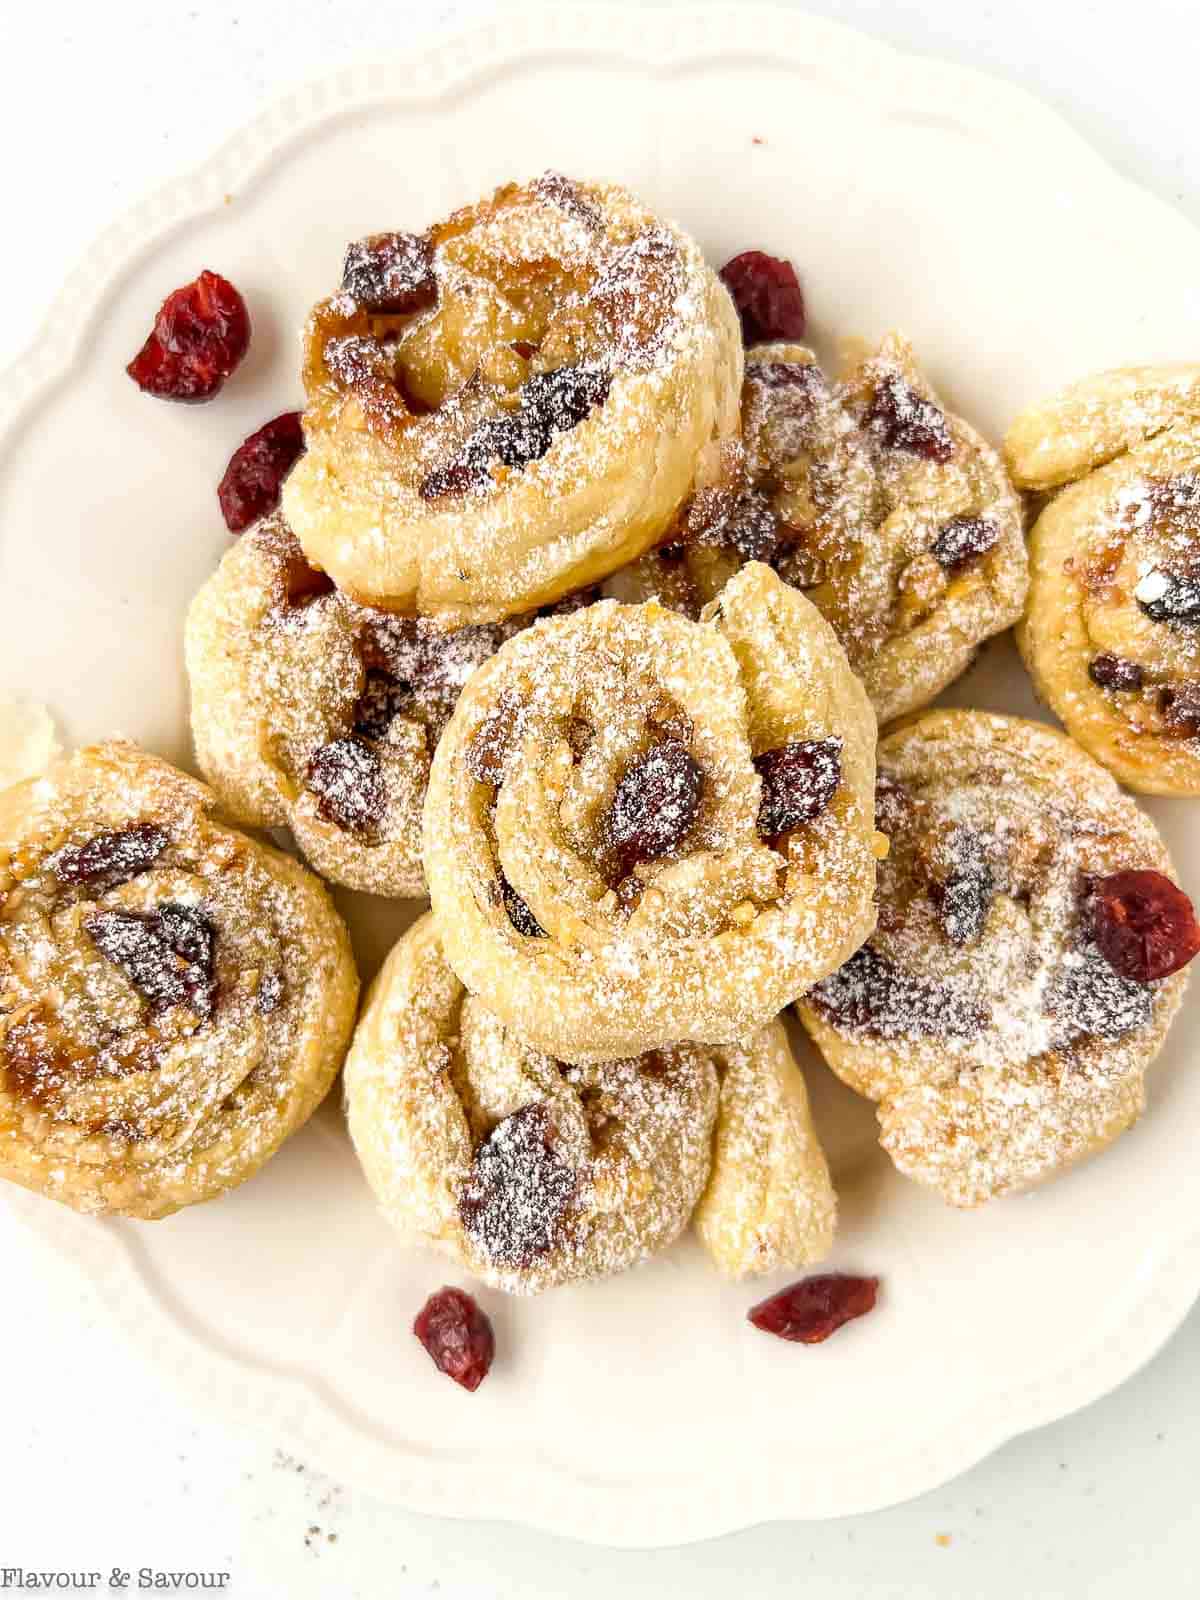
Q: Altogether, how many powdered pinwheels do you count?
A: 8